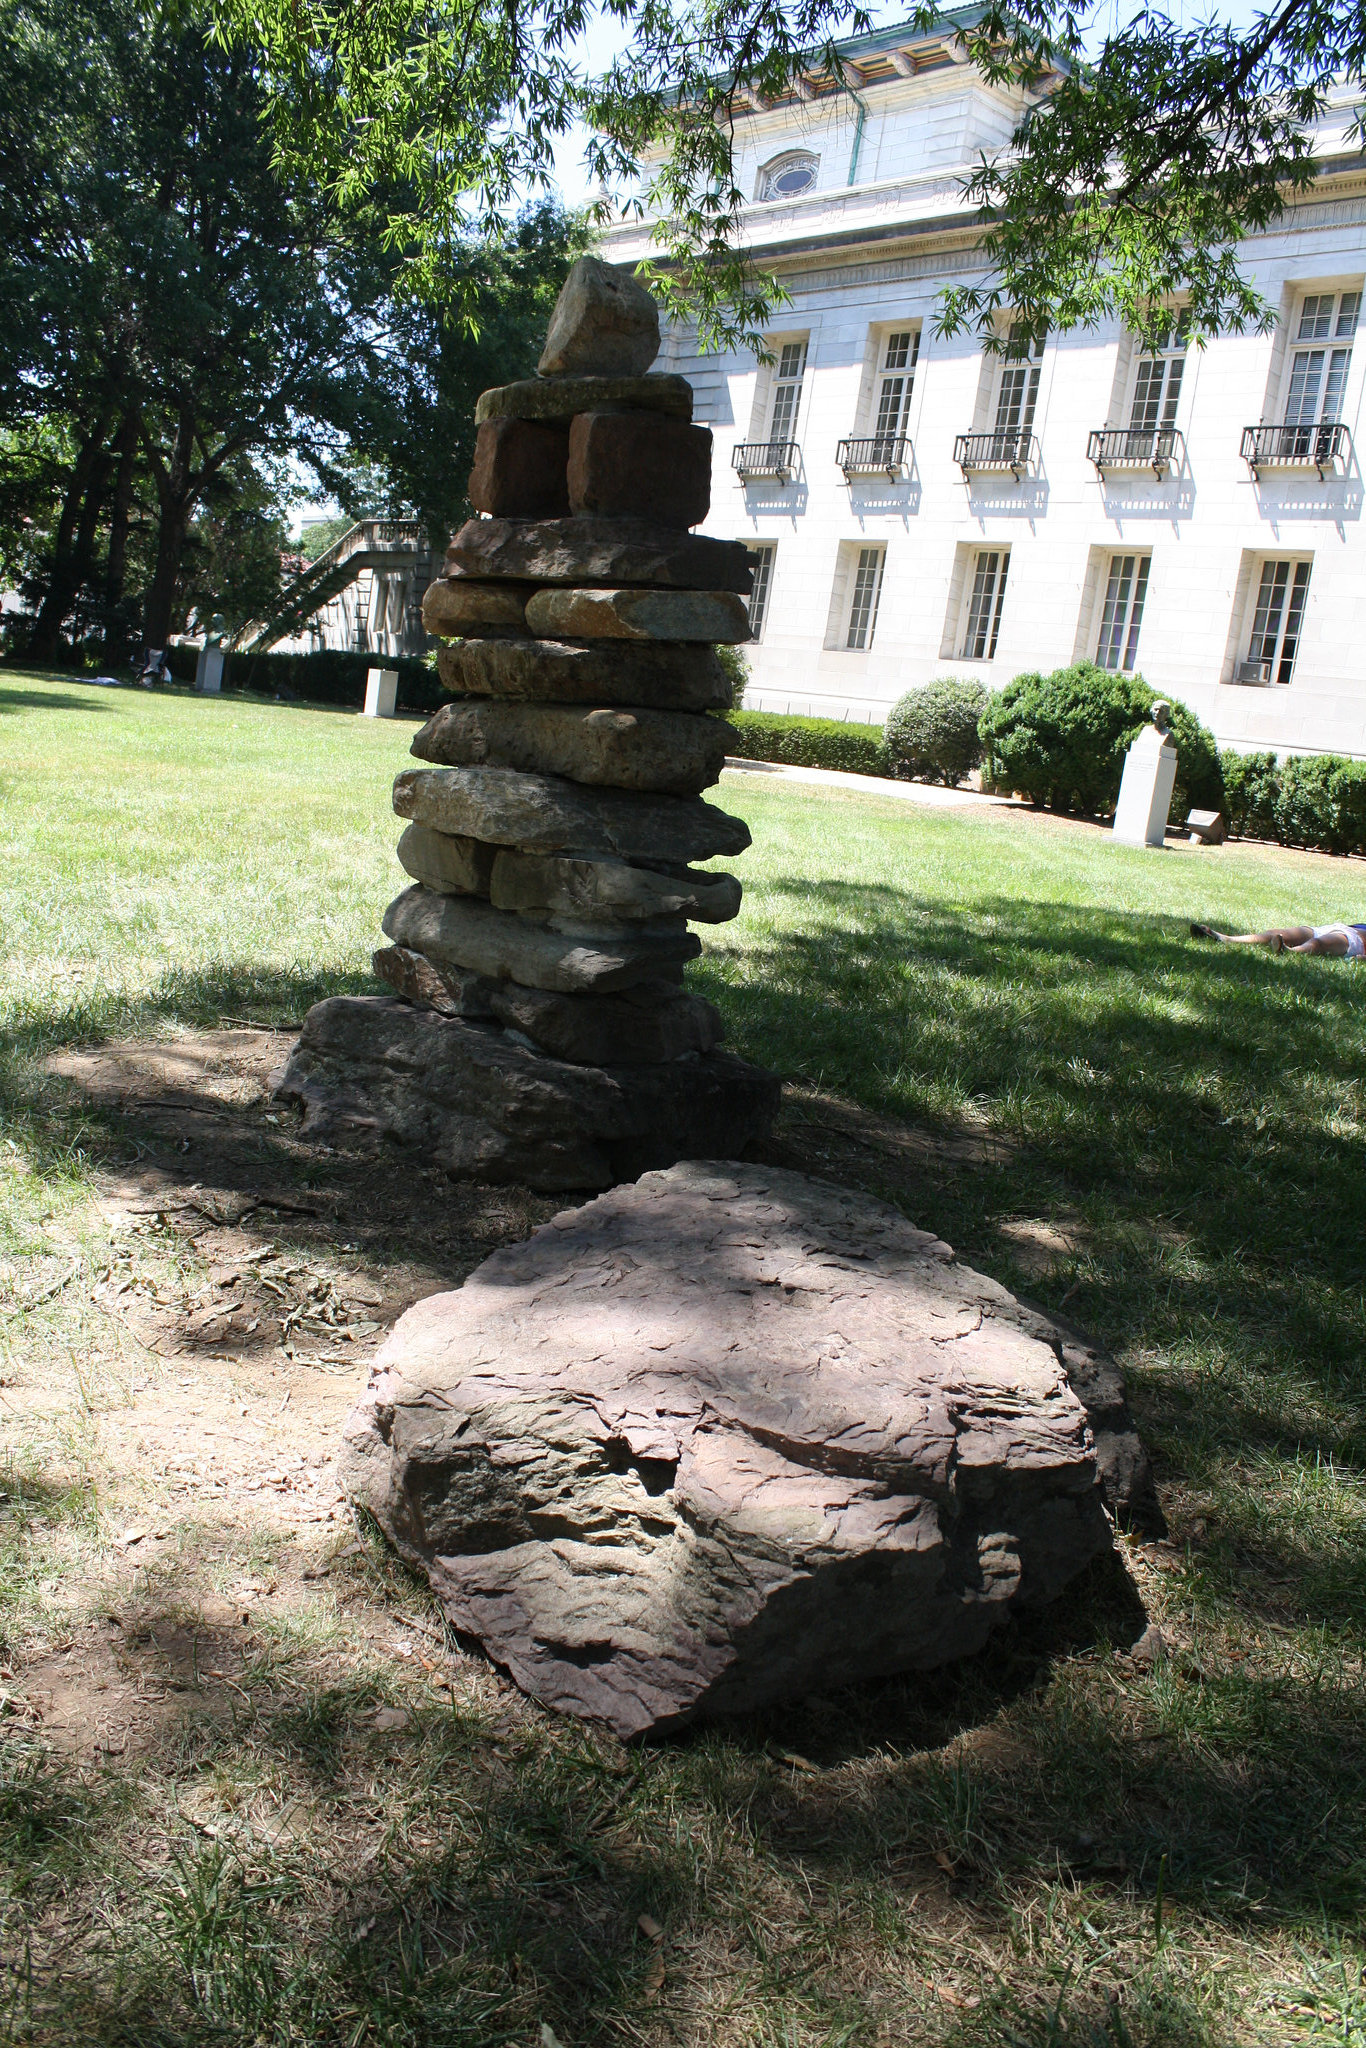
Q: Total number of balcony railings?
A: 5